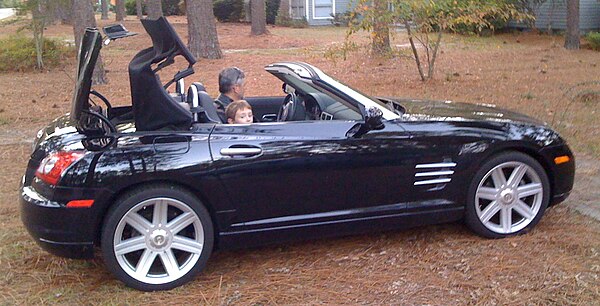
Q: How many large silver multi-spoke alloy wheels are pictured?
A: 2